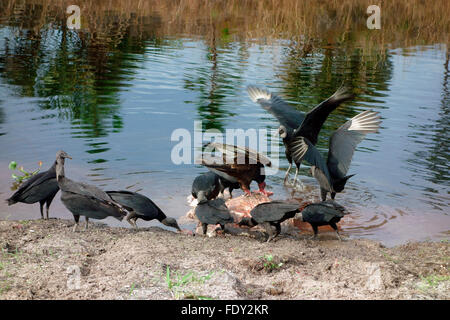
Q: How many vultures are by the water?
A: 10